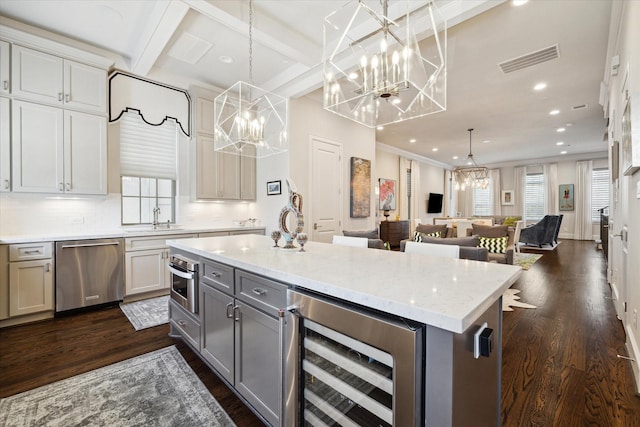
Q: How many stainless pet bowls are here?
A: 0